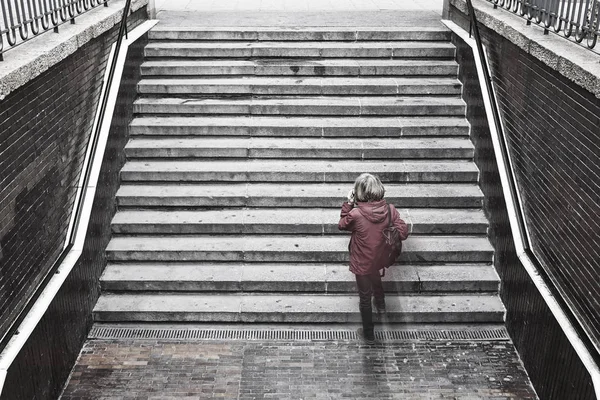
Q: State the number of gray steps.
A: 13